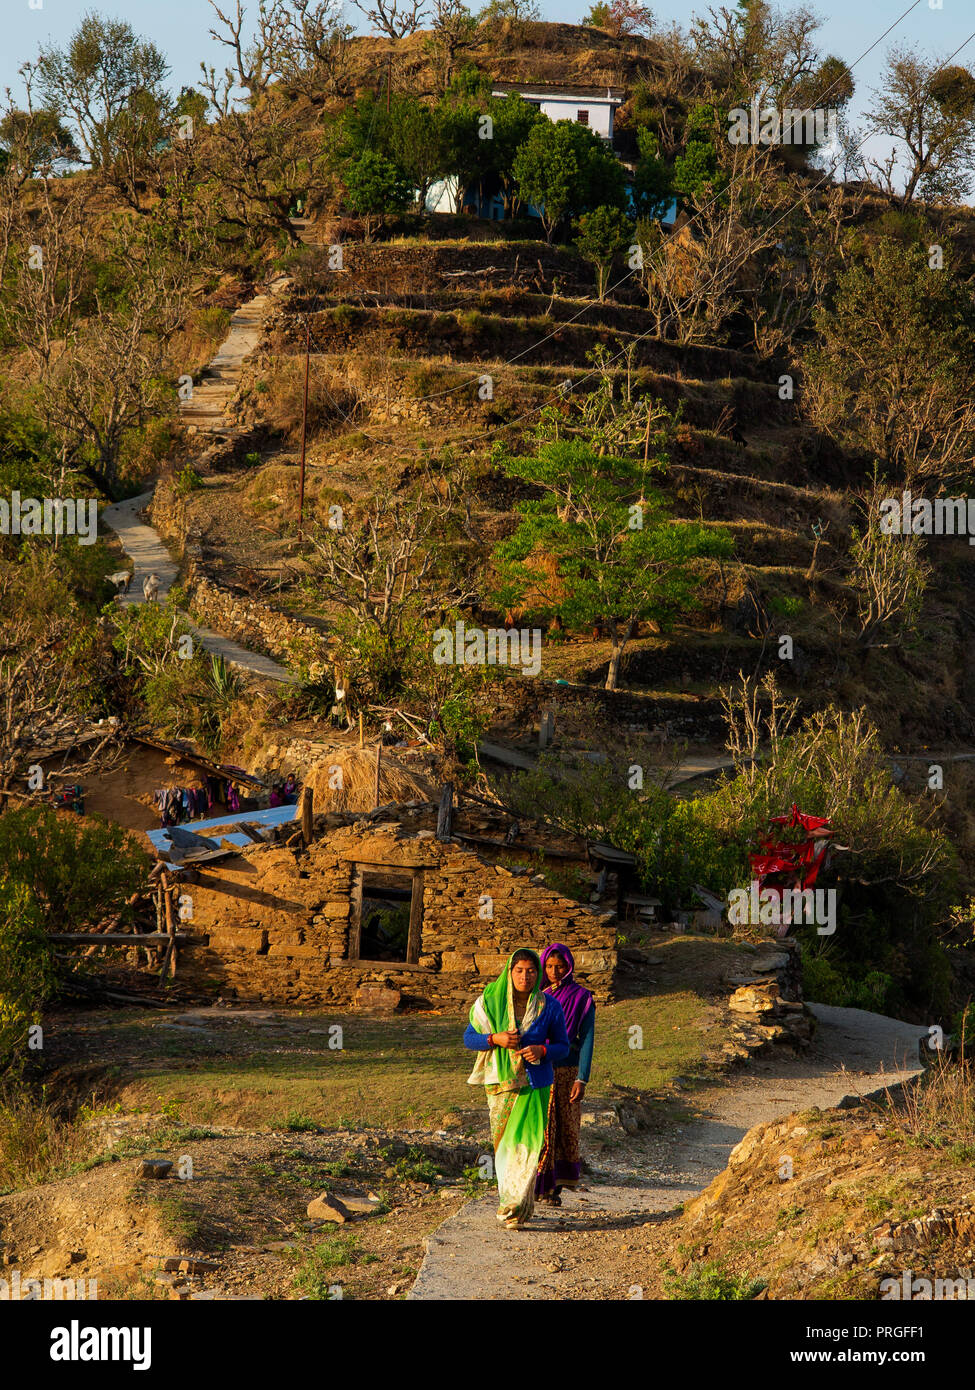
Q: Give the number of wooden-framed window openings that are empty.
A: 1